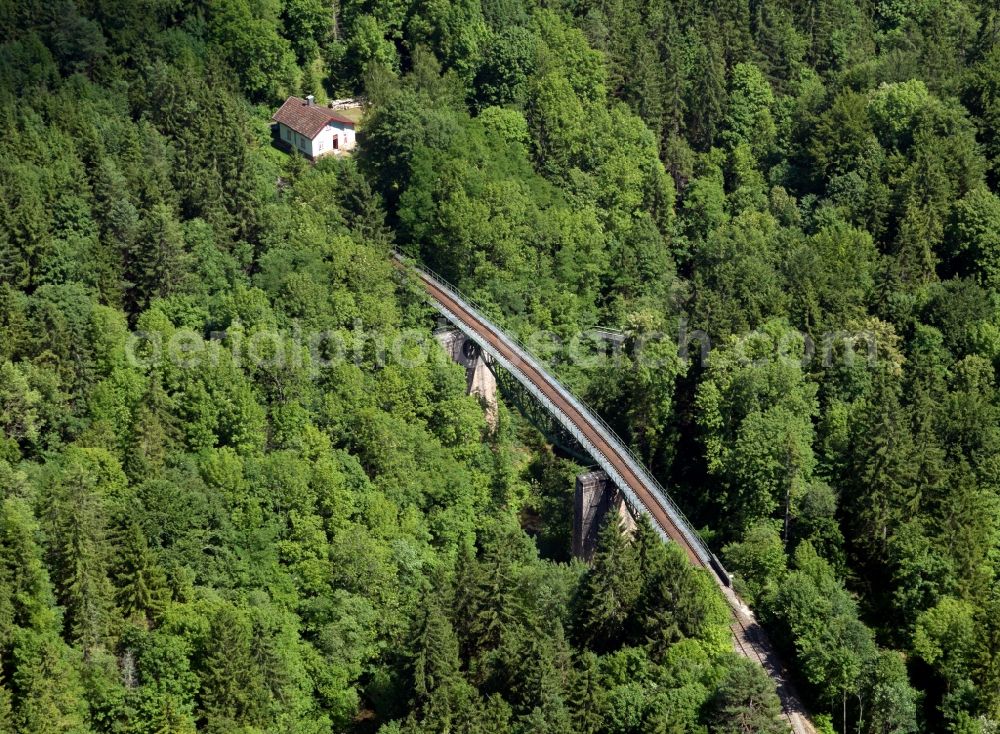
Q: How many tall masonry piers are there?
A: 2